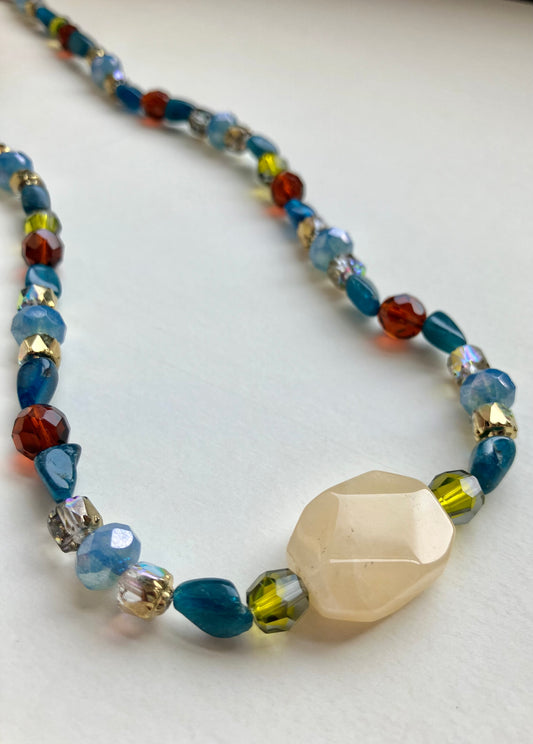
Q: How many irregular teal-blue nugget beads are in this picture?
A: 14